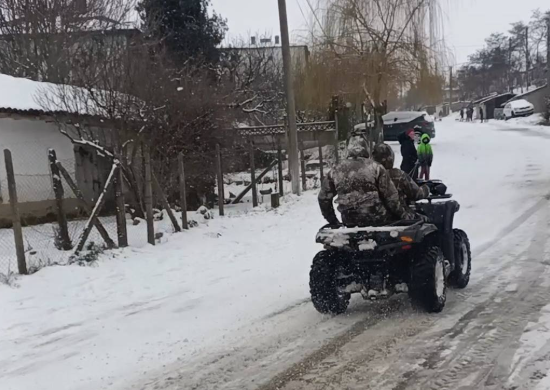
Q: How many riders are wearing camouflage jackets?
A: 2